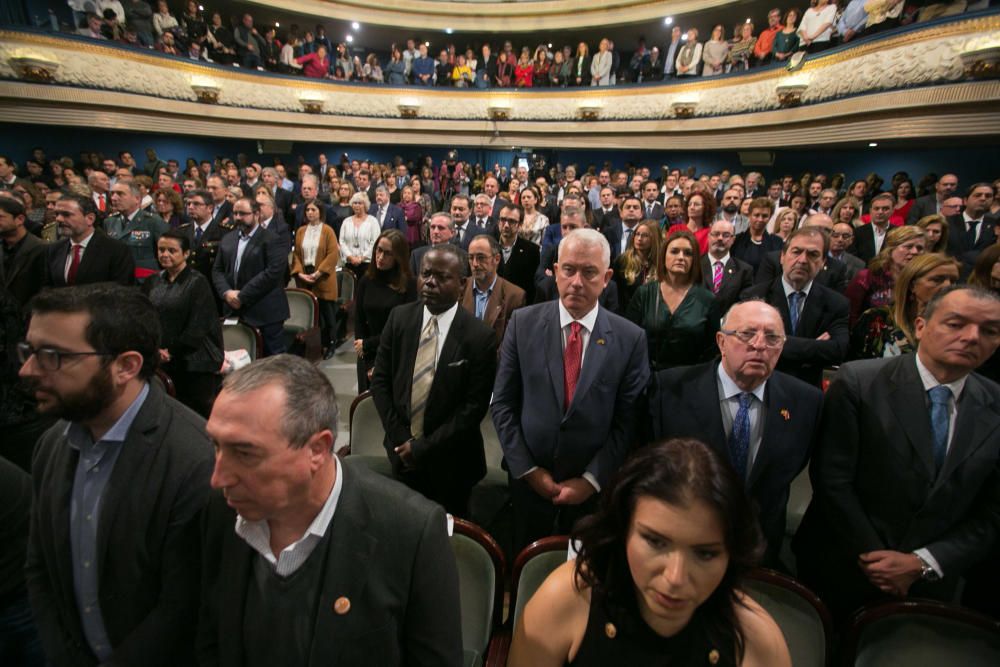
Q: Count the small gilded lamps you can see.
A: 9